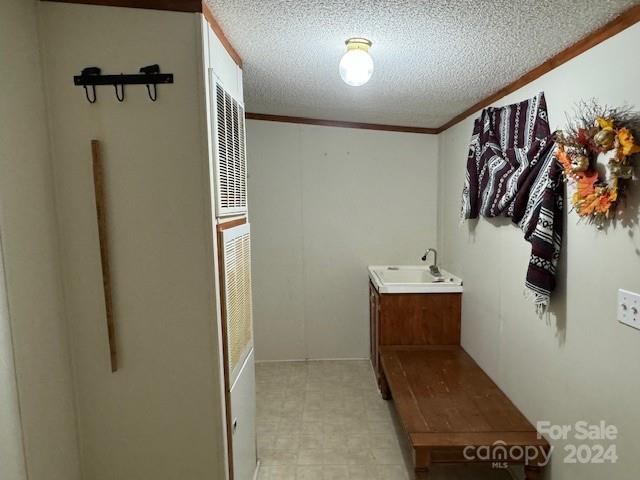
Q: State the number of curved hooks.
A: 3